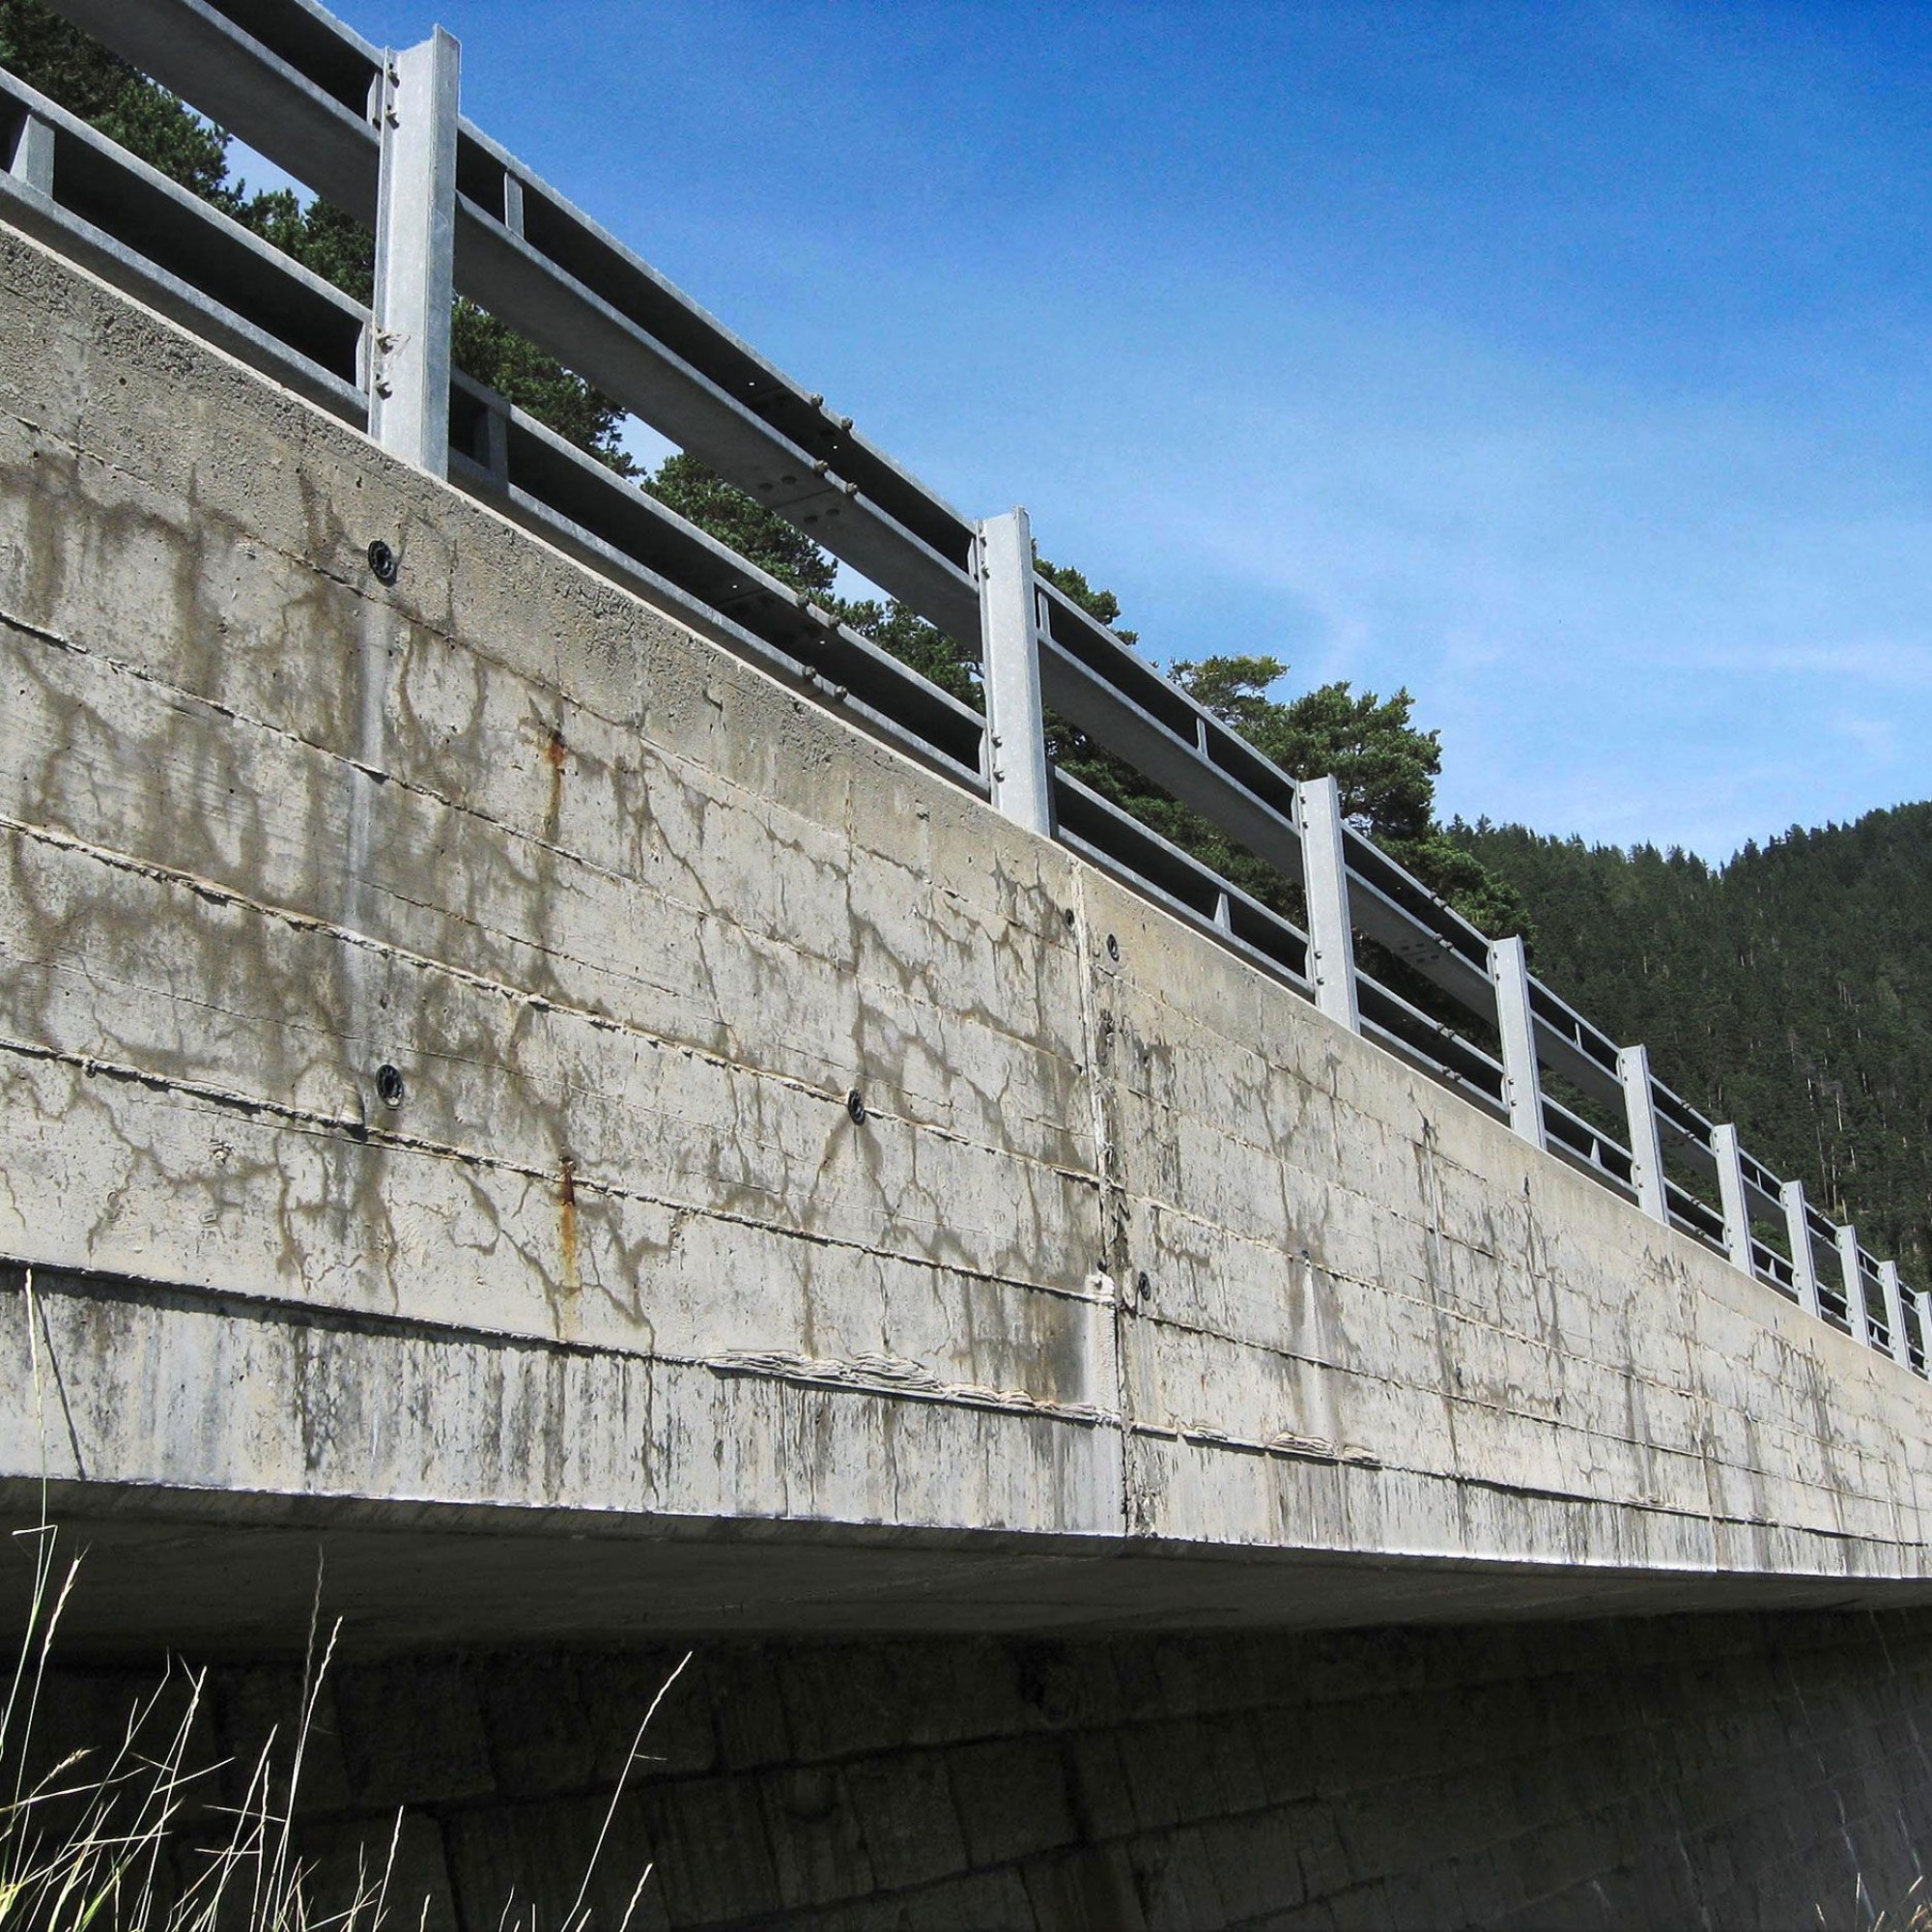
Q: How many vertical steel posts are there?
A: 10